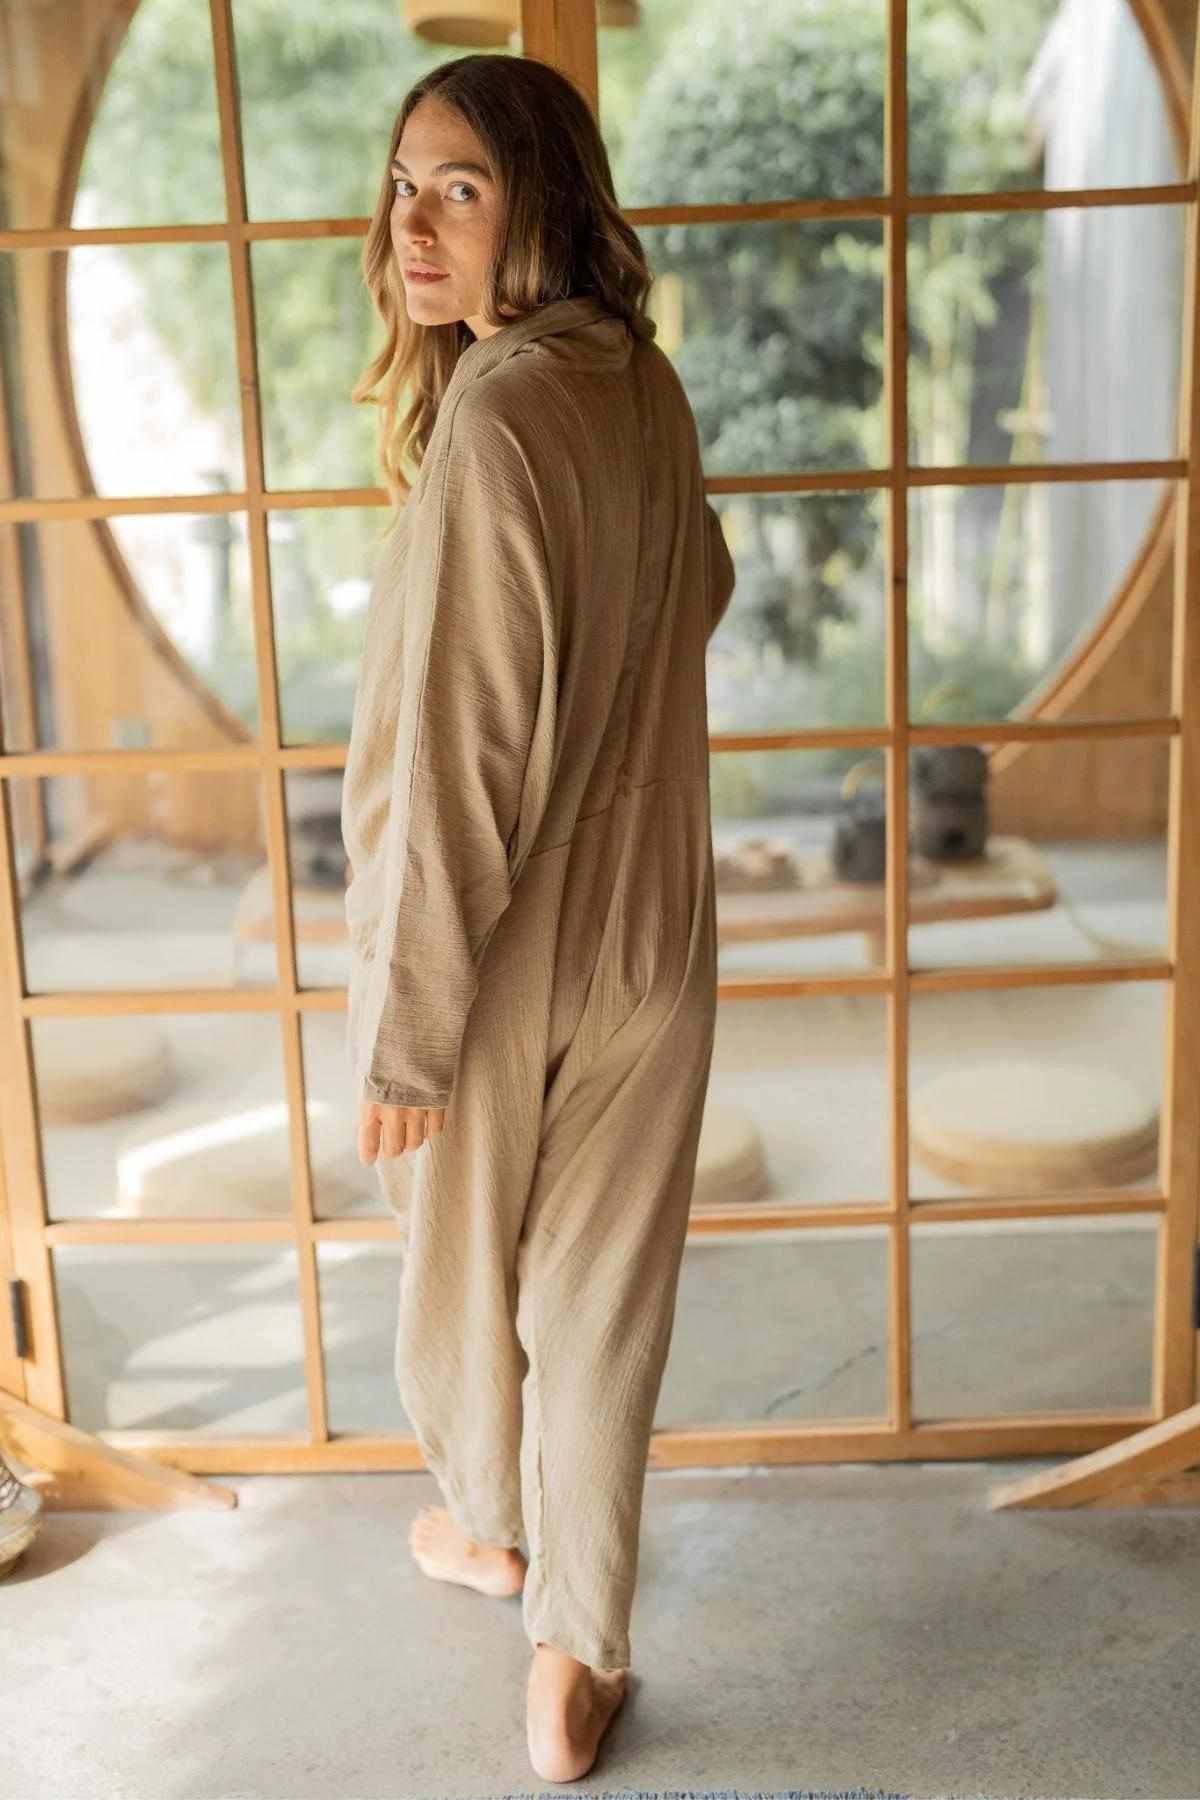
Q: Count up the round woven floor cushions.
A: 4